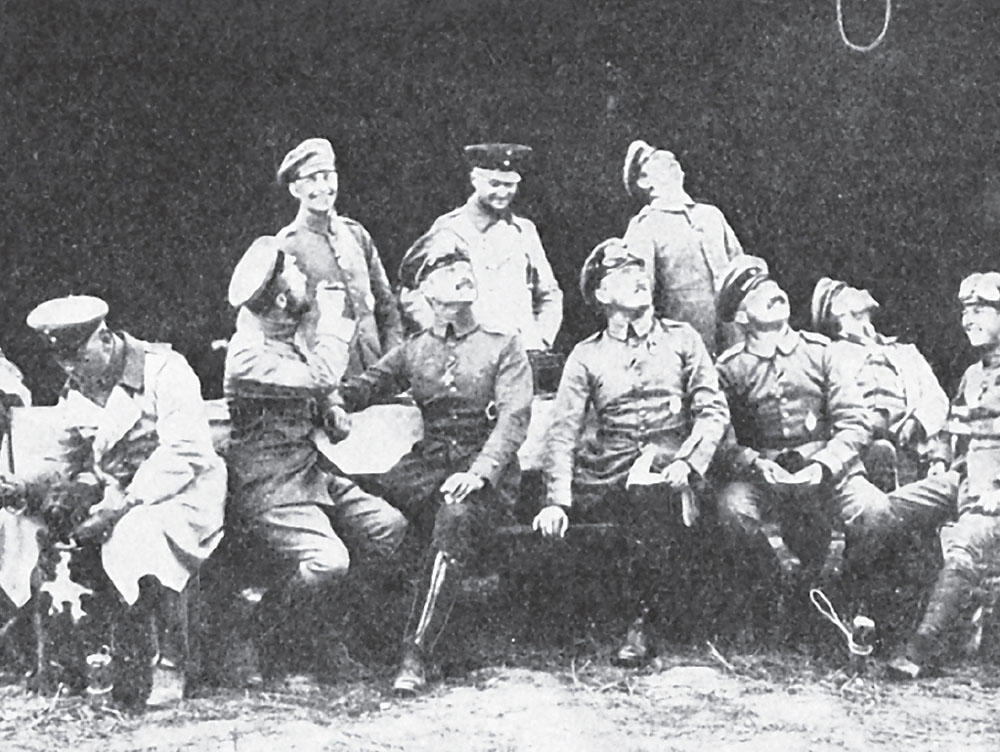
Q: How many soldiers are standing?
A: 3